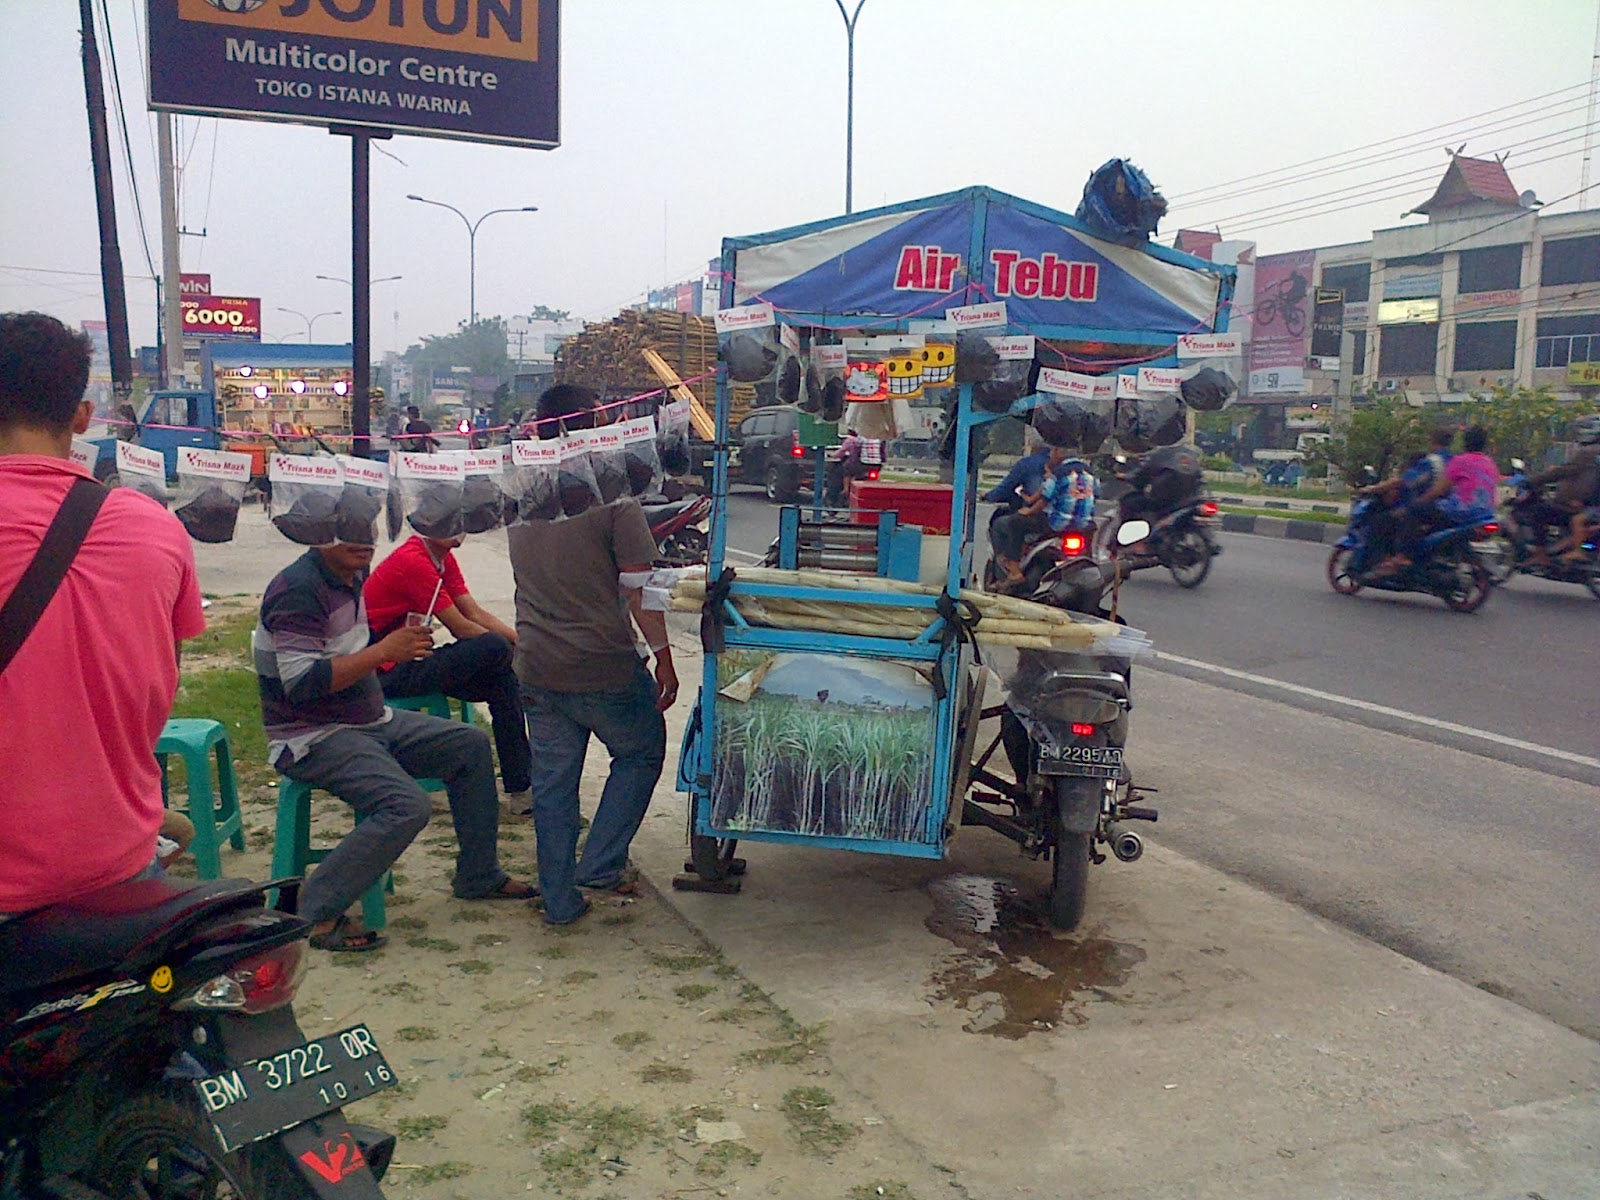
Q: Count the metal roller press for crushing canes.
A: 2